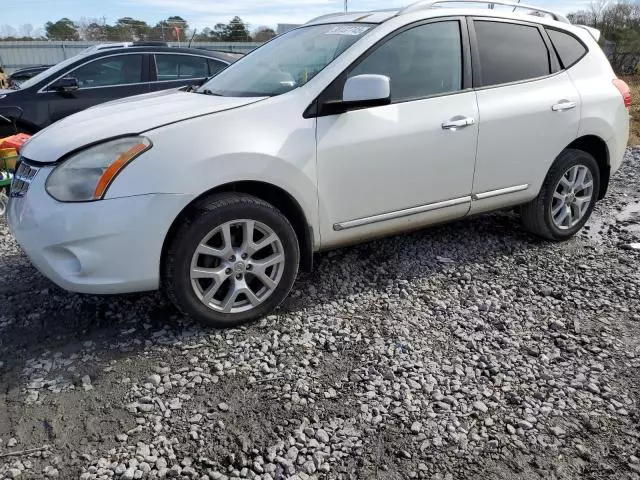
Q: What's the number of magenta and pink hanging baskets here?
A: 0